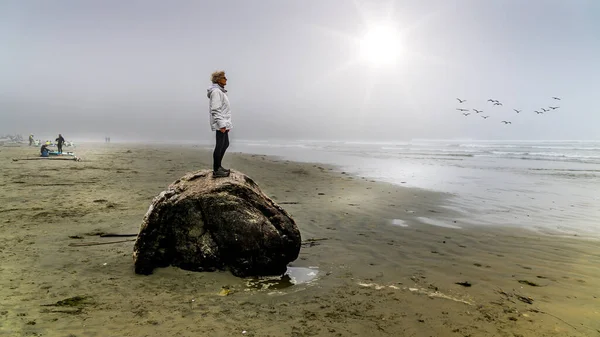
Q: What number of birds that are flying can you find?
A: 13